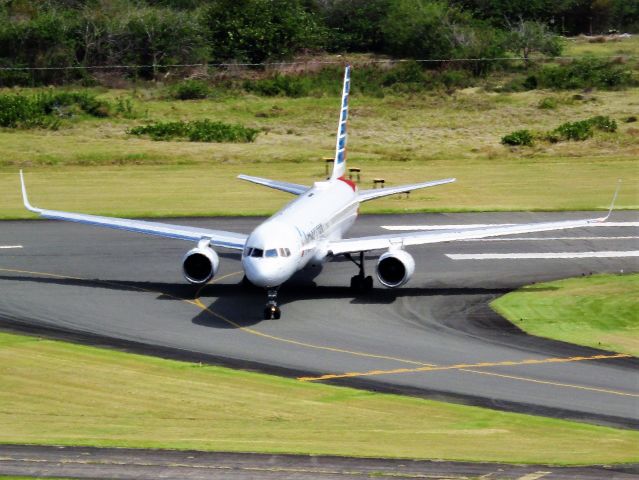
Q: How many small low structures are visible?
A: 4